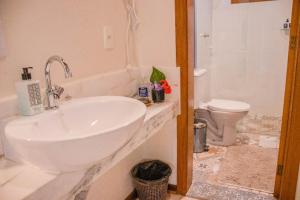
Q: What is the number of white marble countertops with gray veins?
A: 1